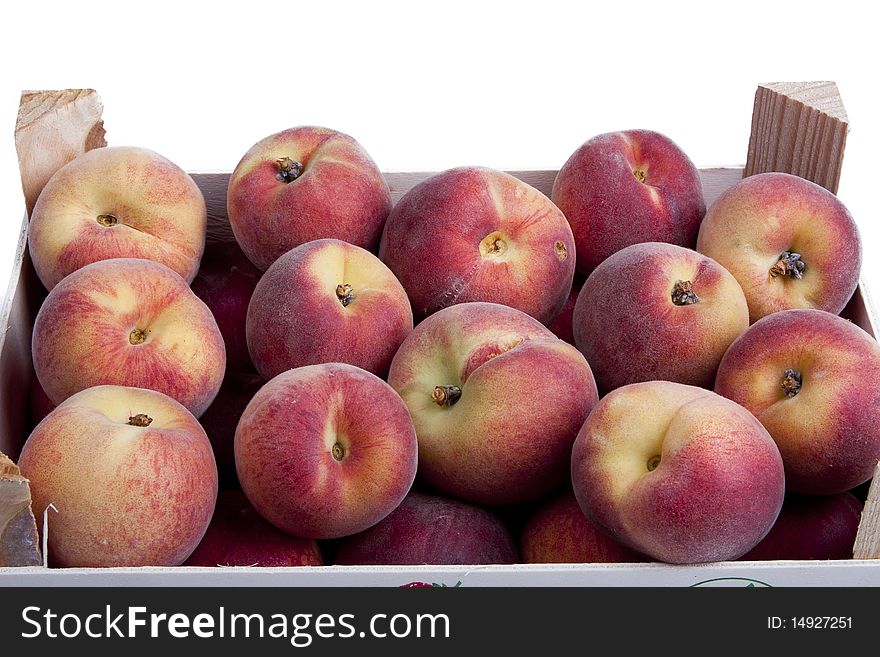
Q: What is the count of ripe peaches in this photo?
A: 13